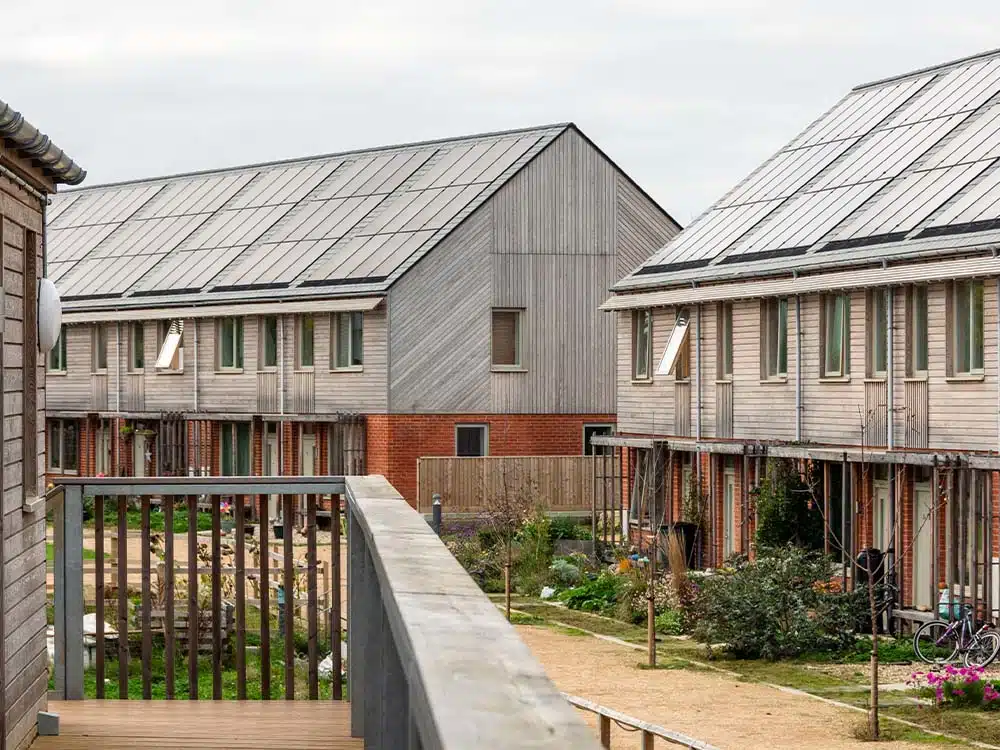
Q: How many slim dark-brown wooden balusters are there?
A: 11